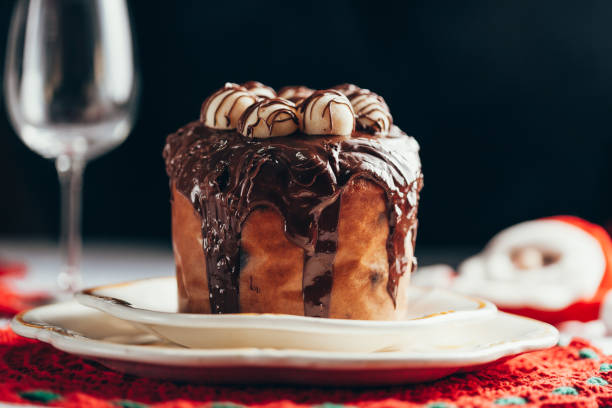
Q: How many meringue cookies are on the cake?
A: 7